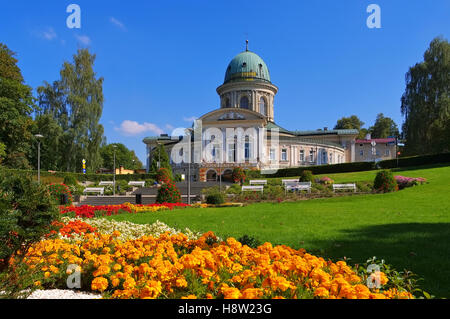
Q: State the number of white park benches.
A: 8